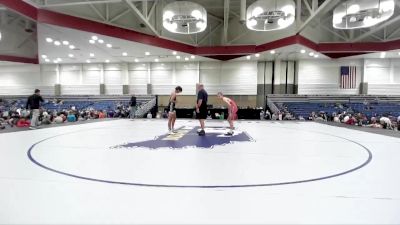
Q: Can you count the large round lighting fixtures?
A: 3